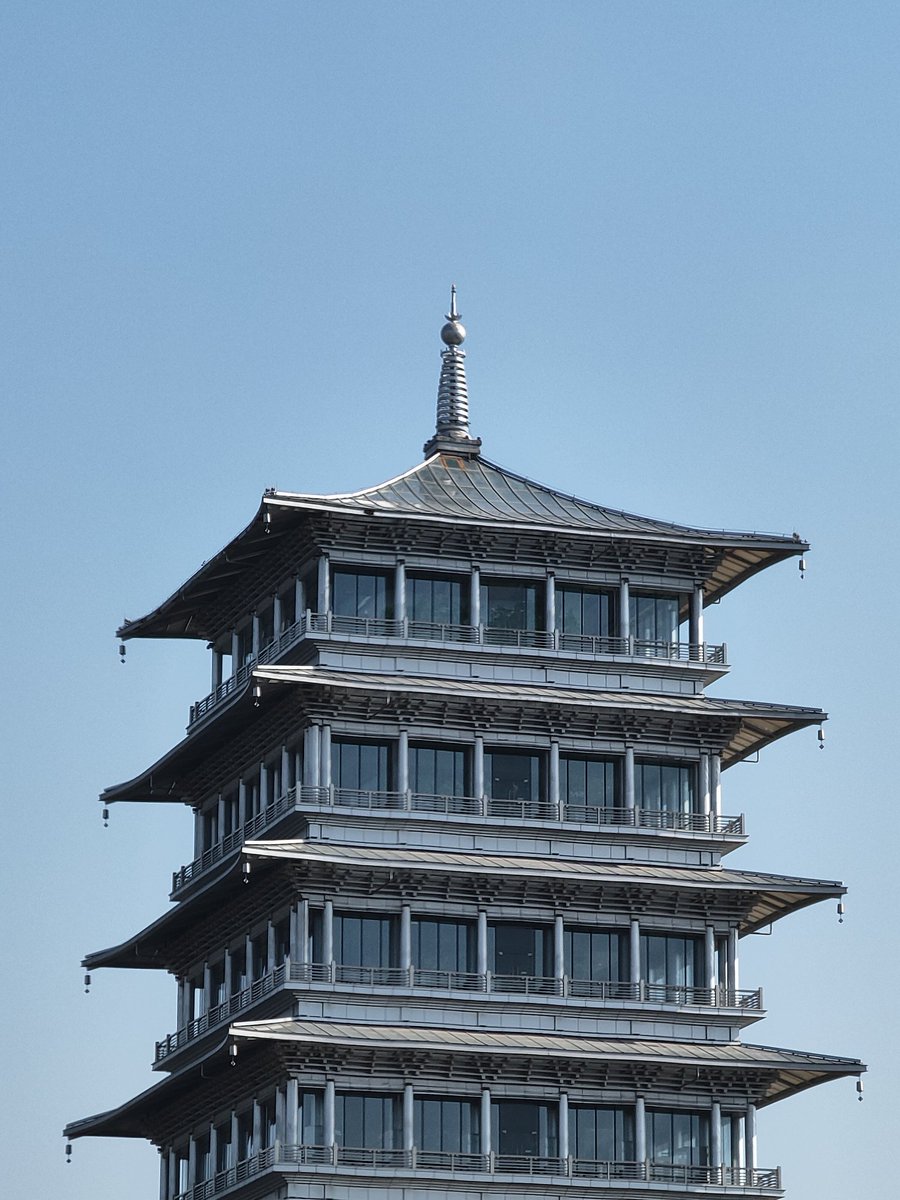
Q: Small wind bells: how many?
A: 12